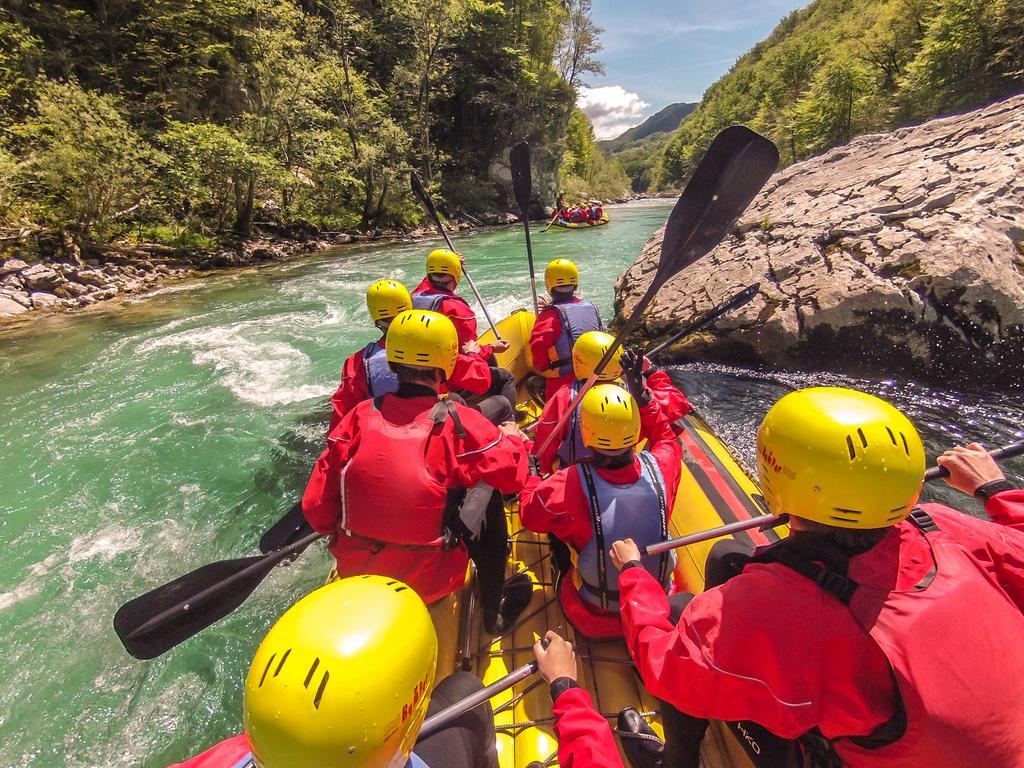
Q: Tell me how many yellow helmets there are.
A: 8